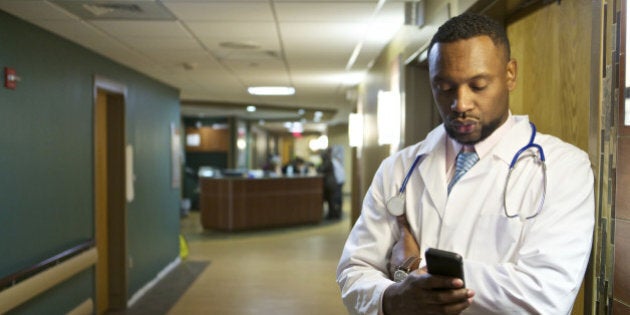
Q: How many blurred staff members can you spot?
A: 2